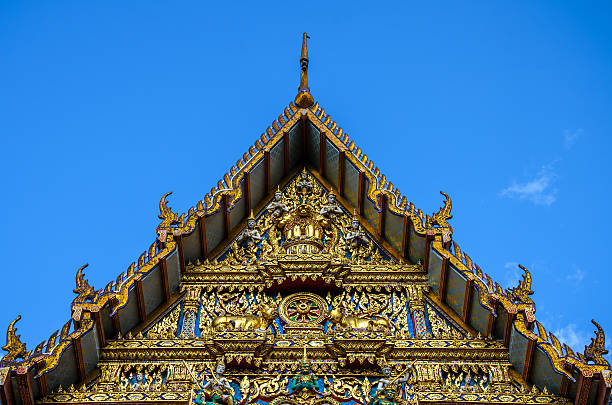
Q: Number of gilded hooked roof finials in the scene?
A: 6